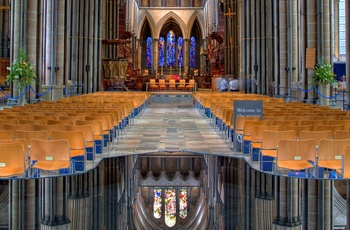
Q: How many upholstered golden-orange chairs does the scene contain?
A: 5